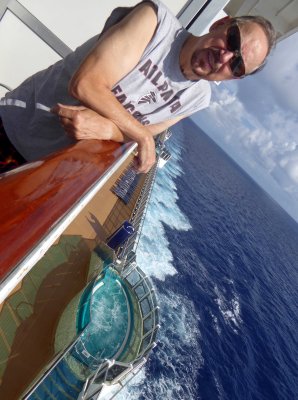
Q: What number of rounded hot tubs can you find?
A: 1